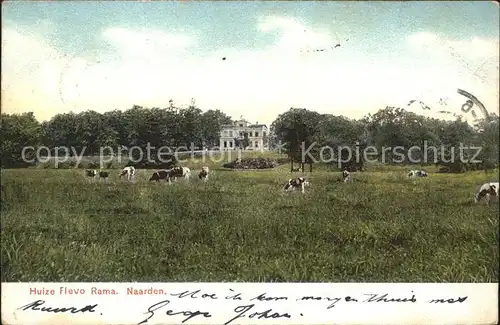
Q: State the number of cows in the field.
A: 10